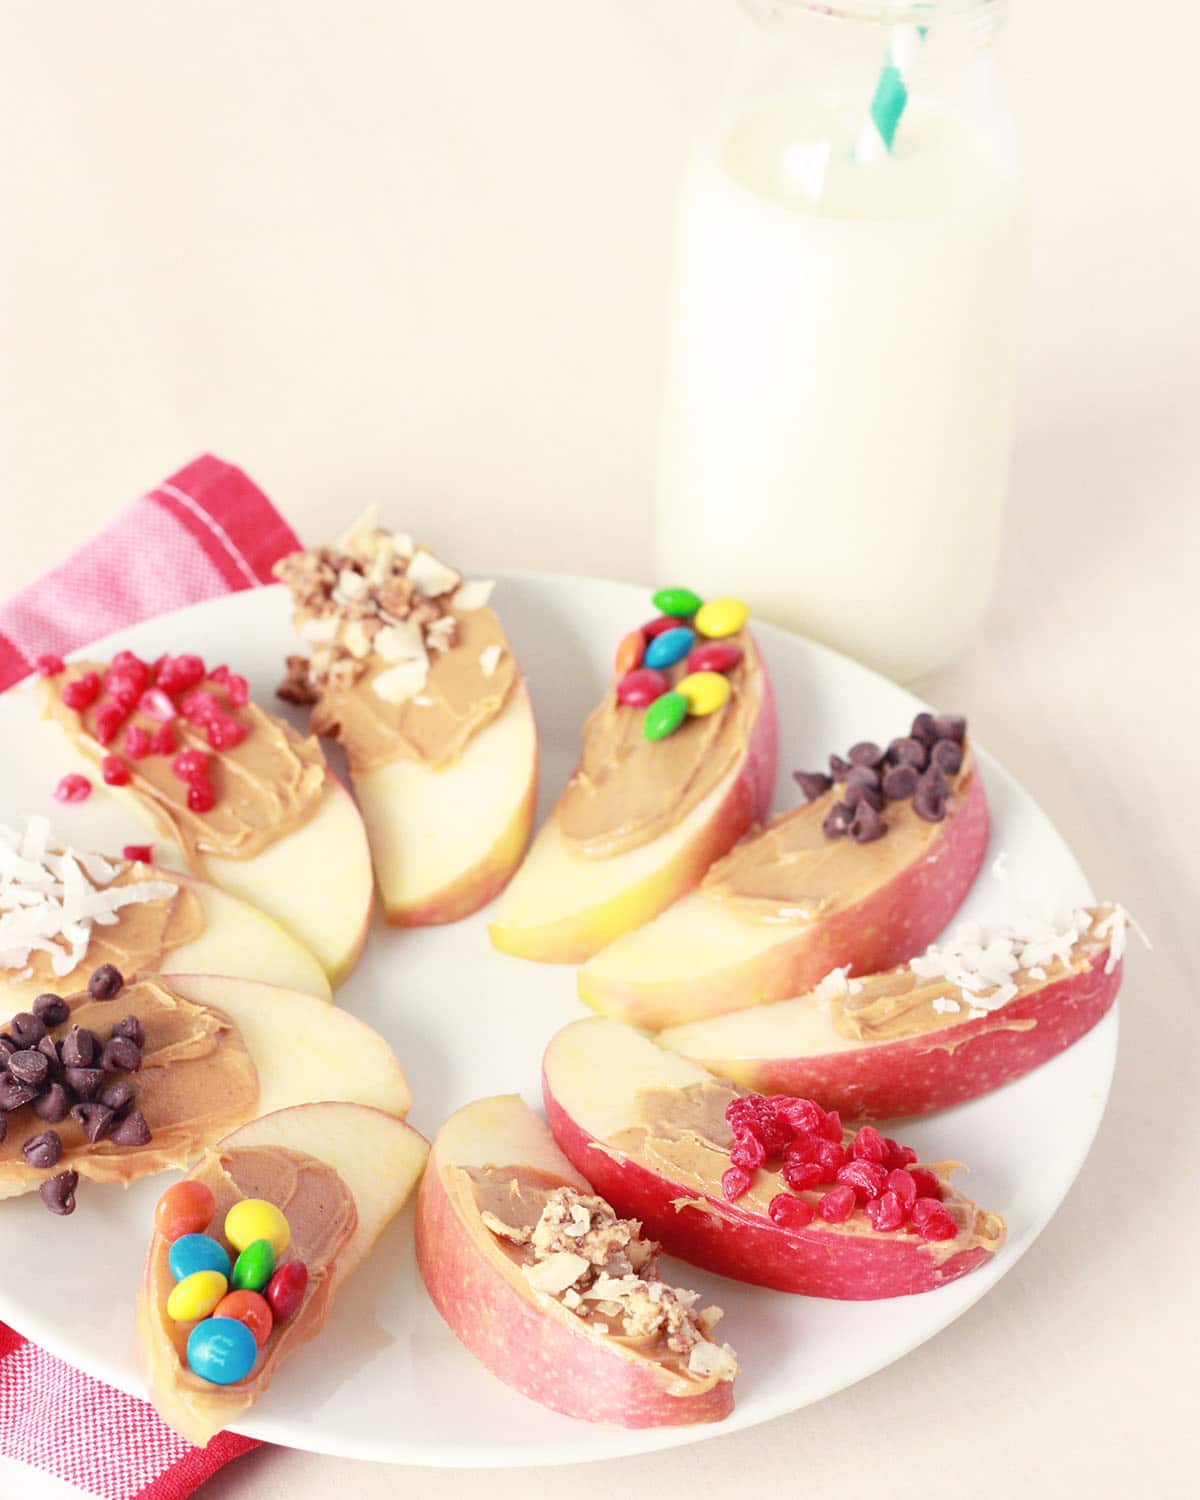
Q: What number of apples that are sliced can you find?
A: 10